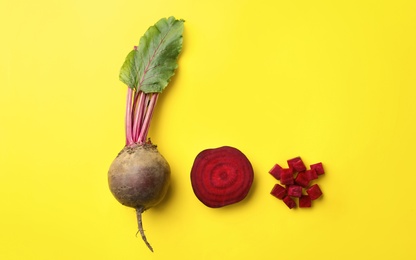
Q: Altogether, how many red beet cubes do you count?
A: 11